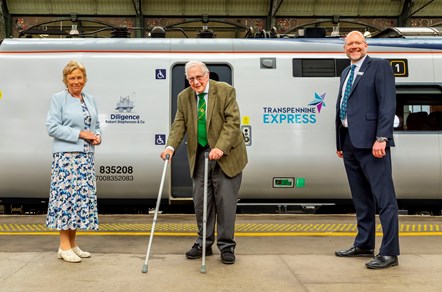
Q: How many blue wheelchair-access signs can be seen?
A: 2